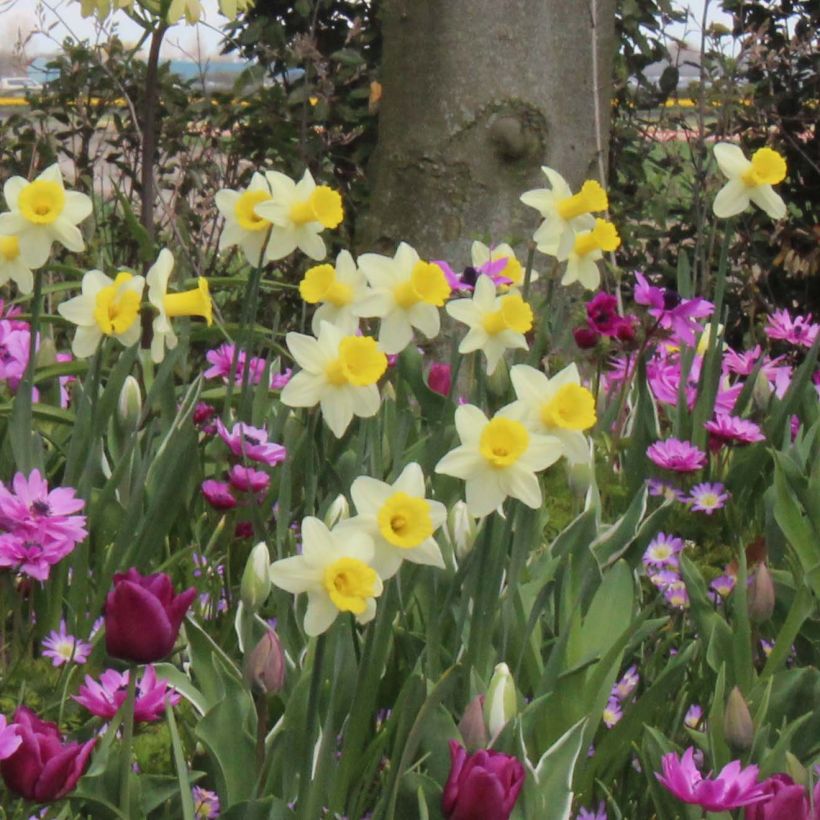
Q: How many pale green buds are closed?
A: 5